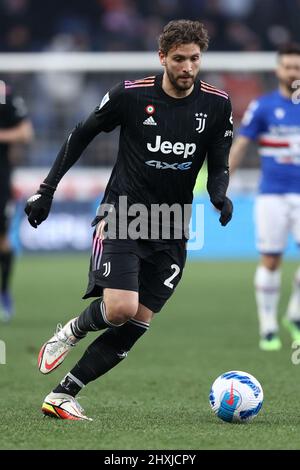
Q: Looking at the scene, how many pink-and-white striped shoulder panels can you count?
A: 2